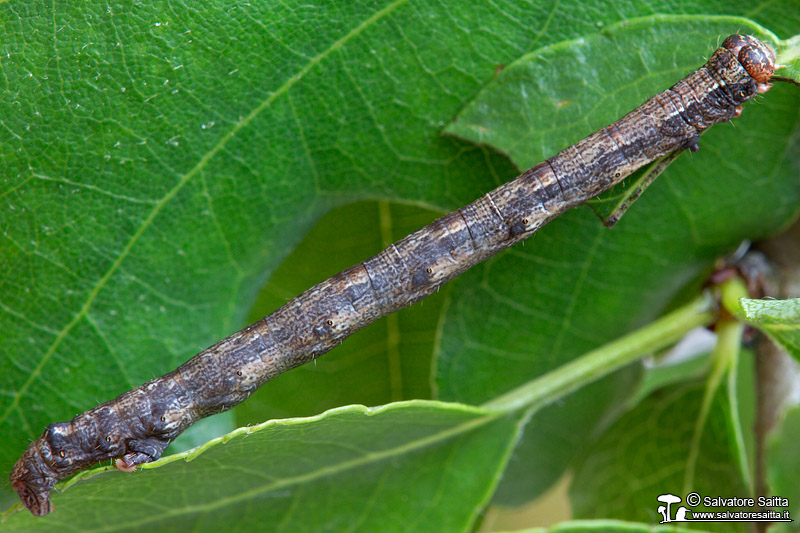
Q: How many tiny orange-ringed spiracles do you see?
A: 9